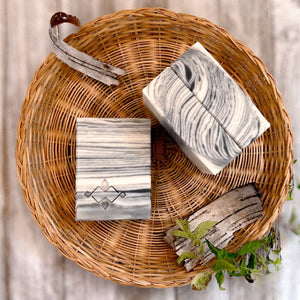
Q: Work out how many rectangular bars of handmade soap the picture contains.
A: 3